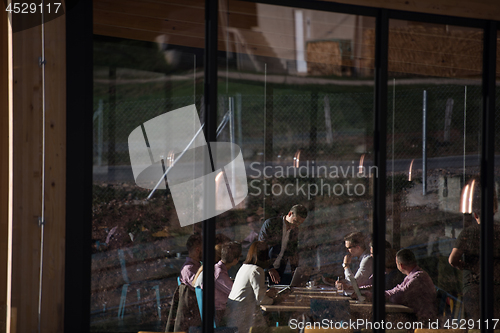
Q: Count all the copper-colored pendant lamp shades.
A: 6